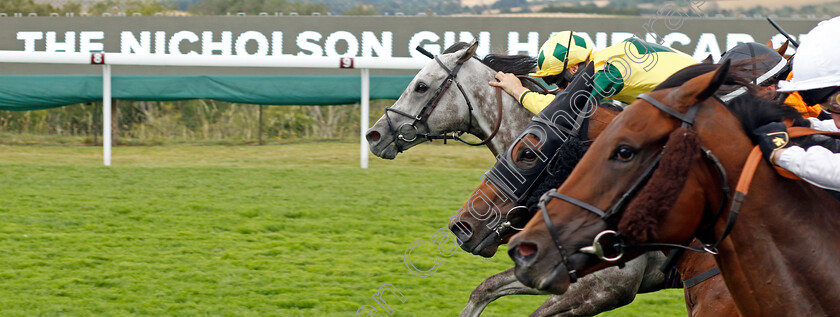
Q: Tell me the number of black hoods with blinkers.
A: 1